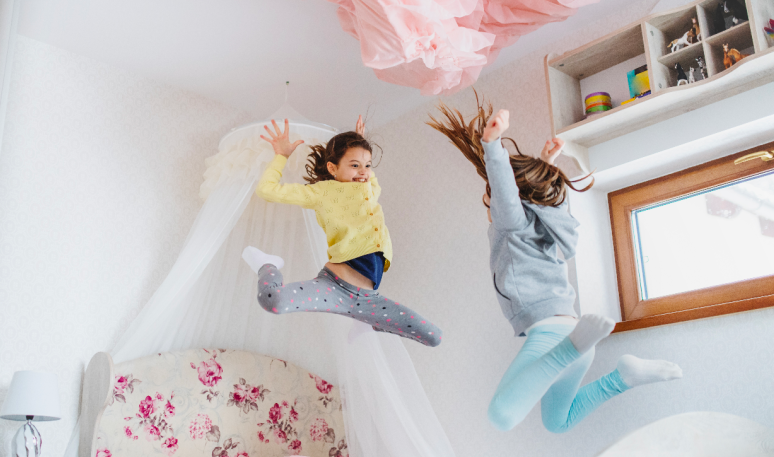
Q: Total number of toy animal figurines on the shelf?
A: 9